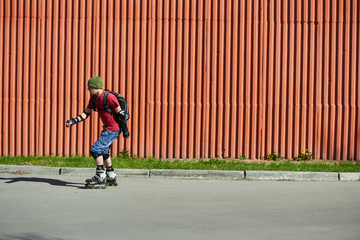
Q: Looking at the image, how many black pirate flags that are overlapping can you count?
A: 0